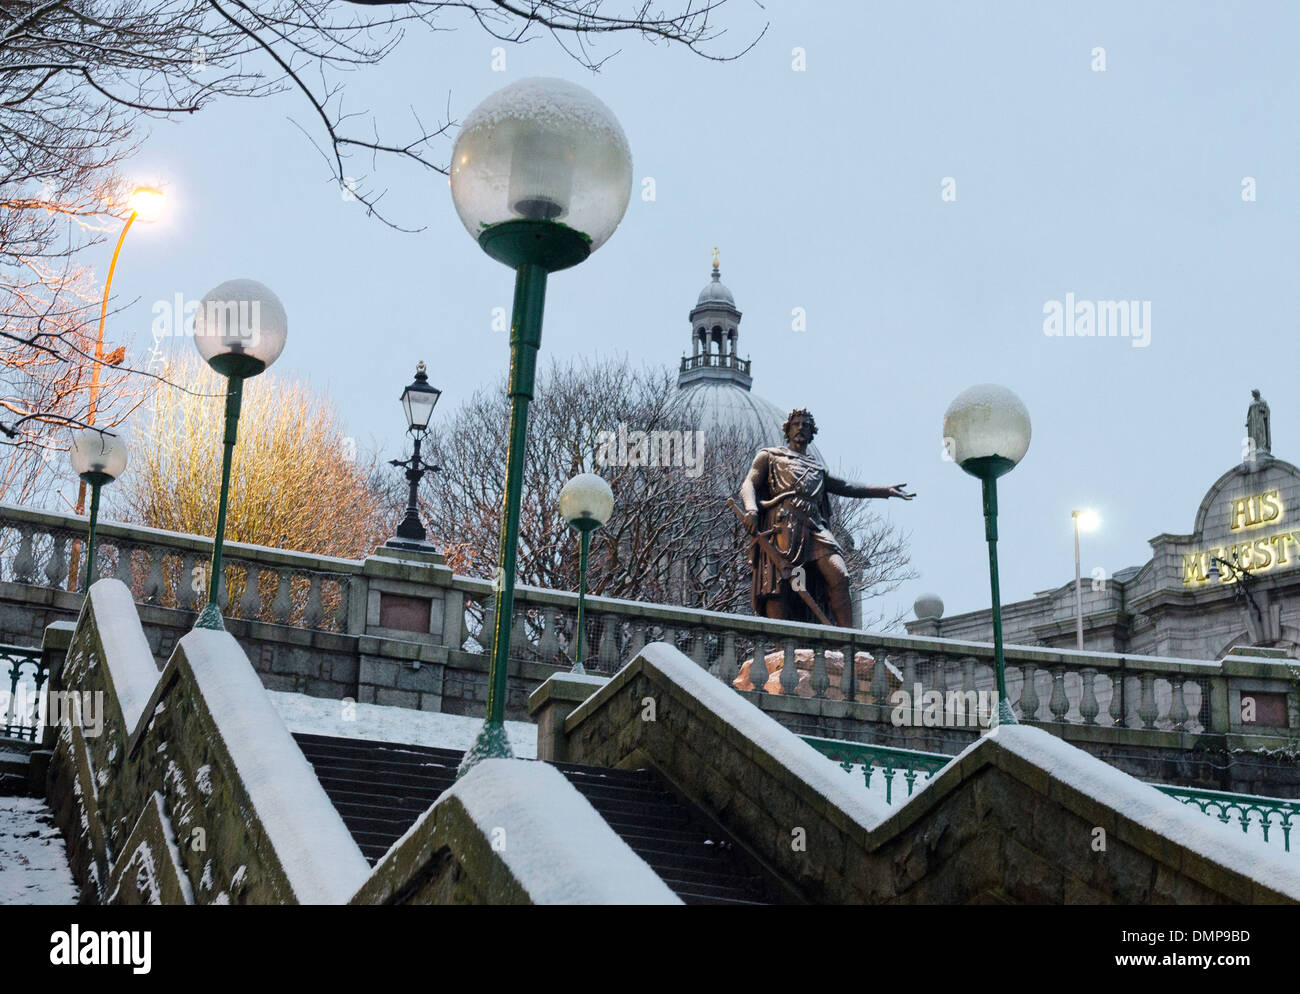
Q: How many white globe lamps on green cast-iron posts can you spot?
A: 5